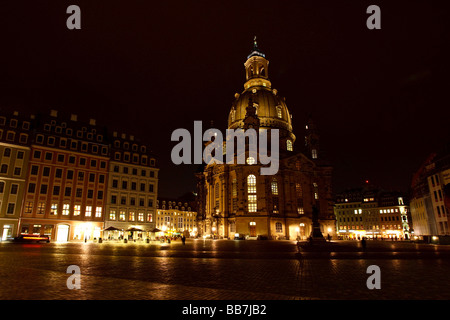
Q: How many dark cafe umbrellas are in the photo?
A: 3